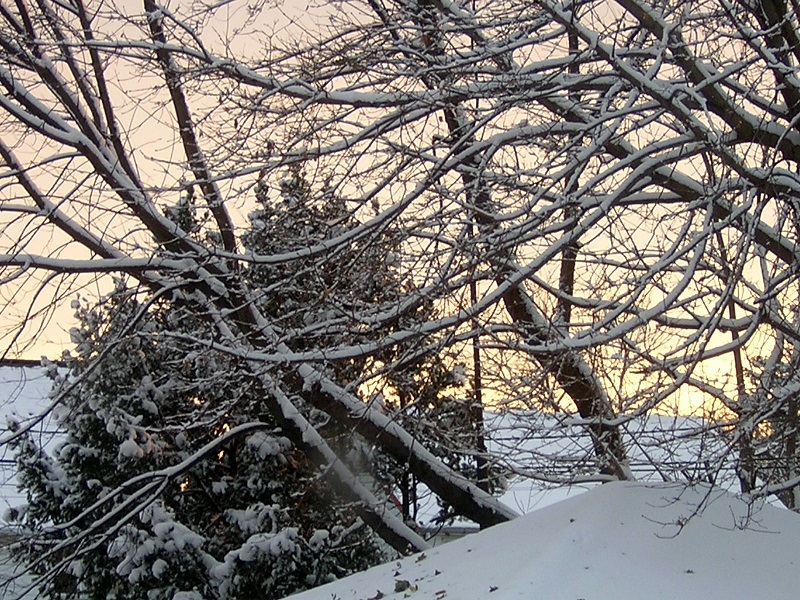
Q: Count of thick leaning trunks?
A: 3